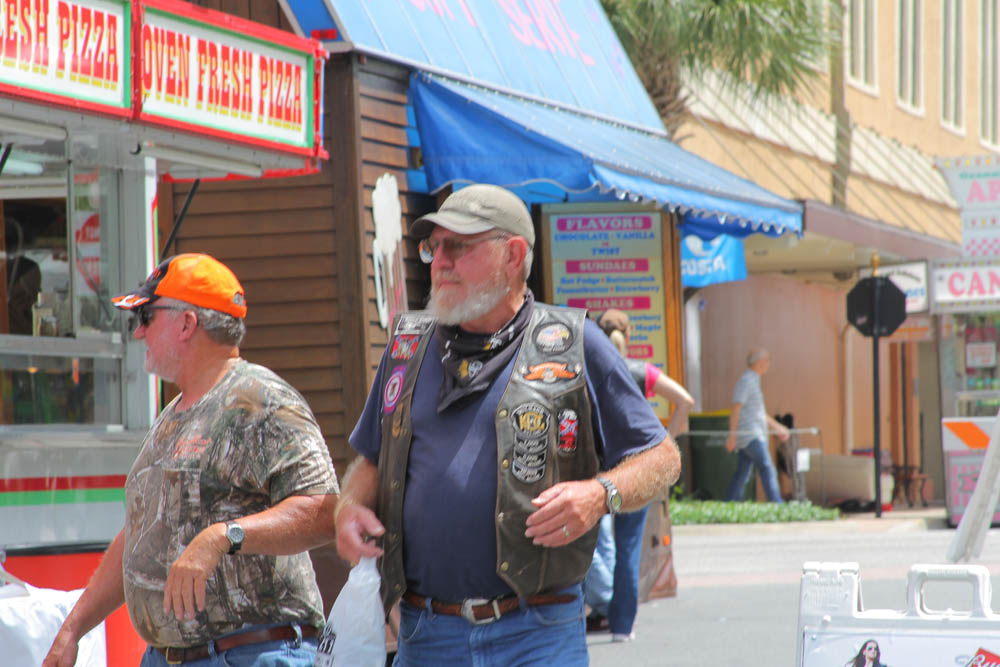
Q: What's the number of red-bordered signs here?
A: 2